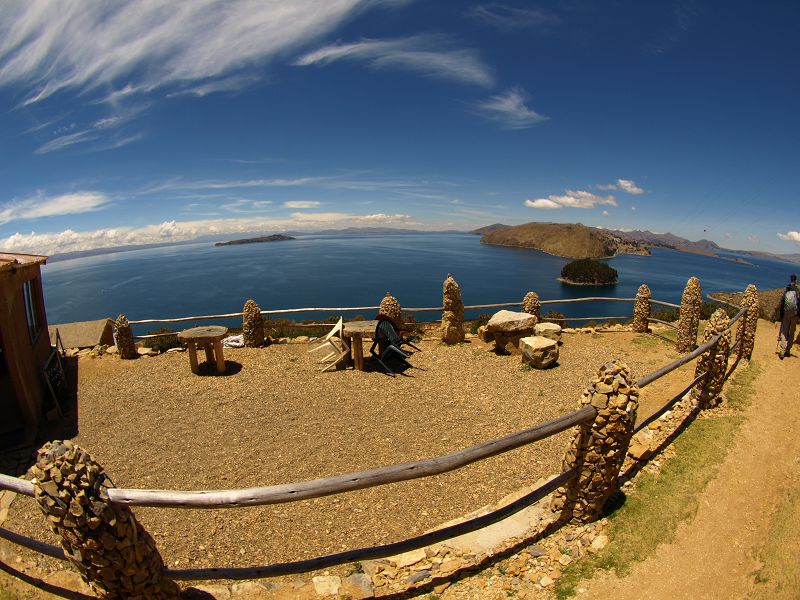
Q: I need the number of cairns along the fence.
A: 11